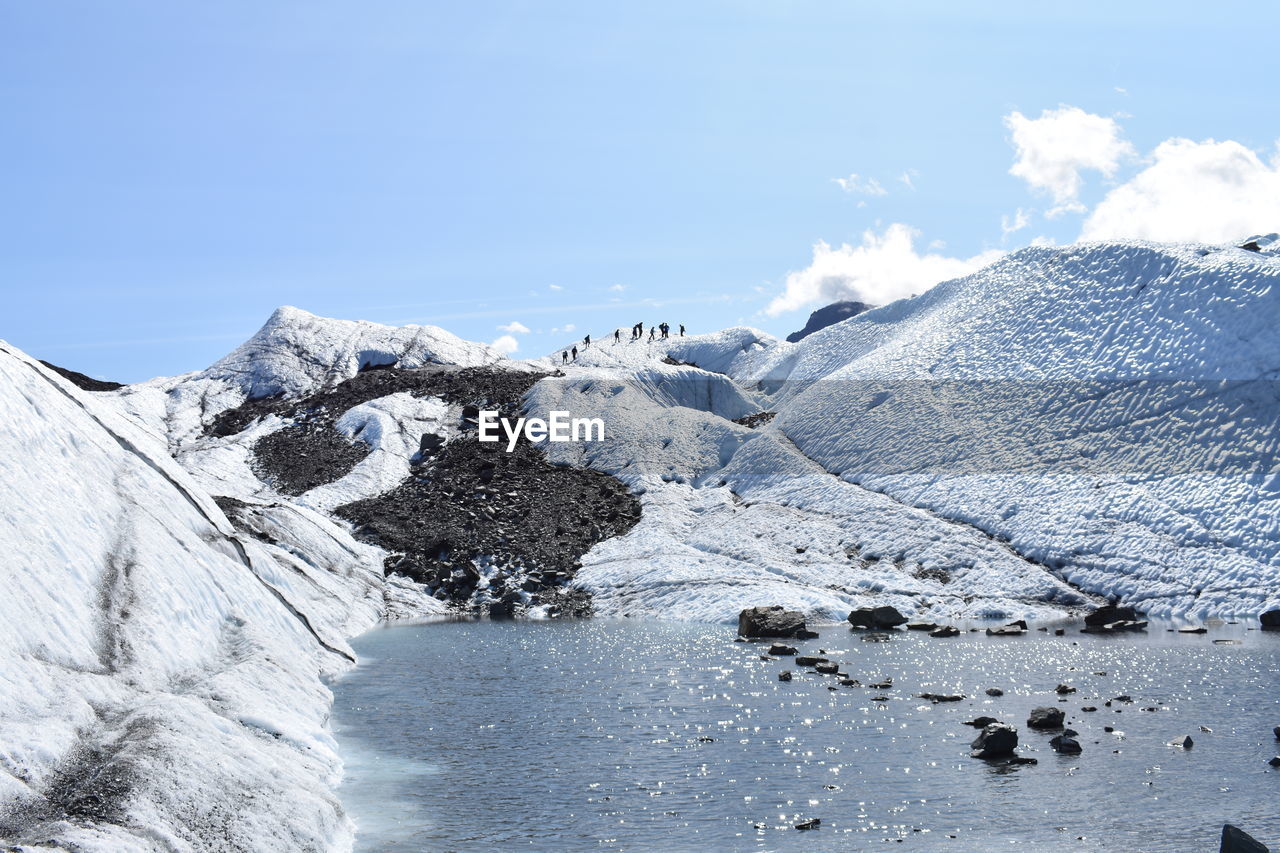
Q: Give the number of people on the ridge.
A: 10